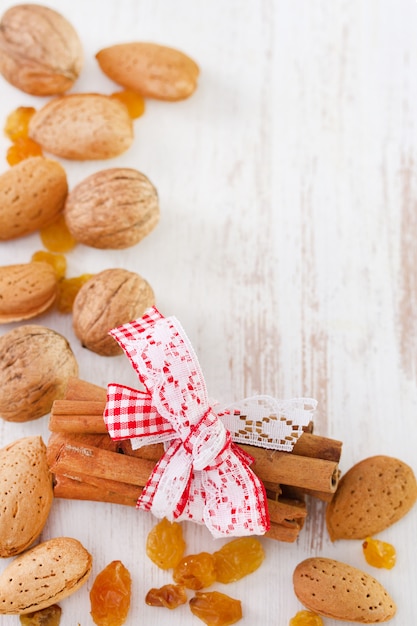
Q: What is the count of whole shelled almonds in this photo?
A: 8